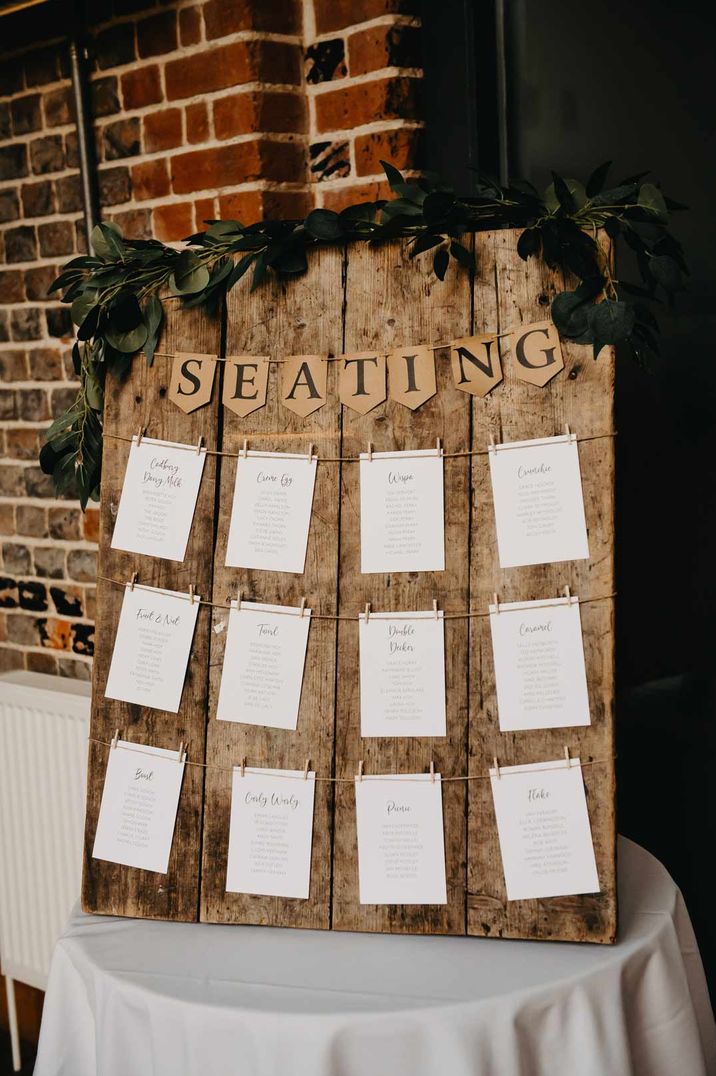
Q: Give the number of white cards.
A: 12